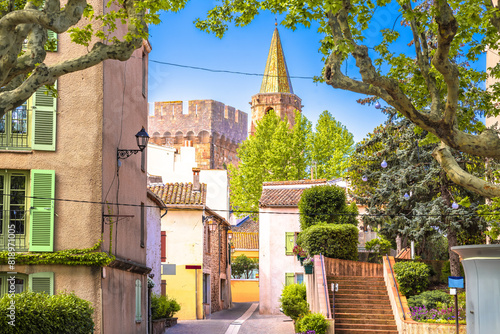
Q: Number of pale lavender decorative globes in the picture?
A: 4